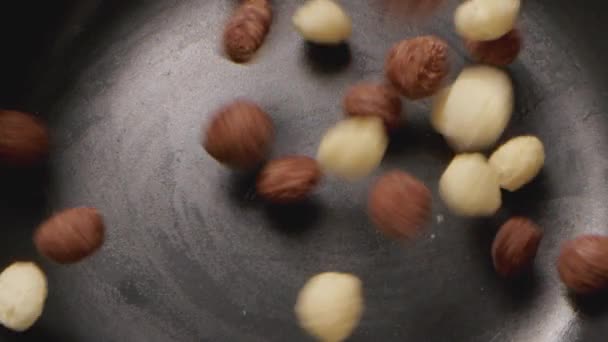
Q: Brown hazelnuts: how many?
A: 12